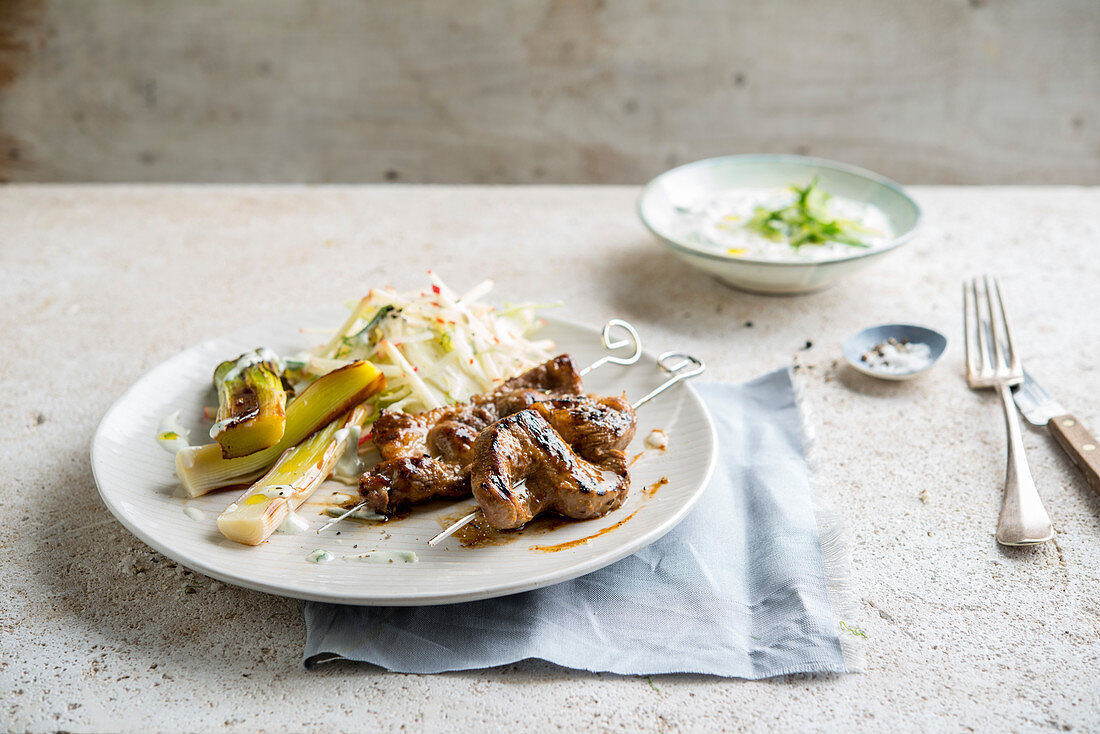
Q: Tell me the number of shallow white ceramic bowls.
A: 1